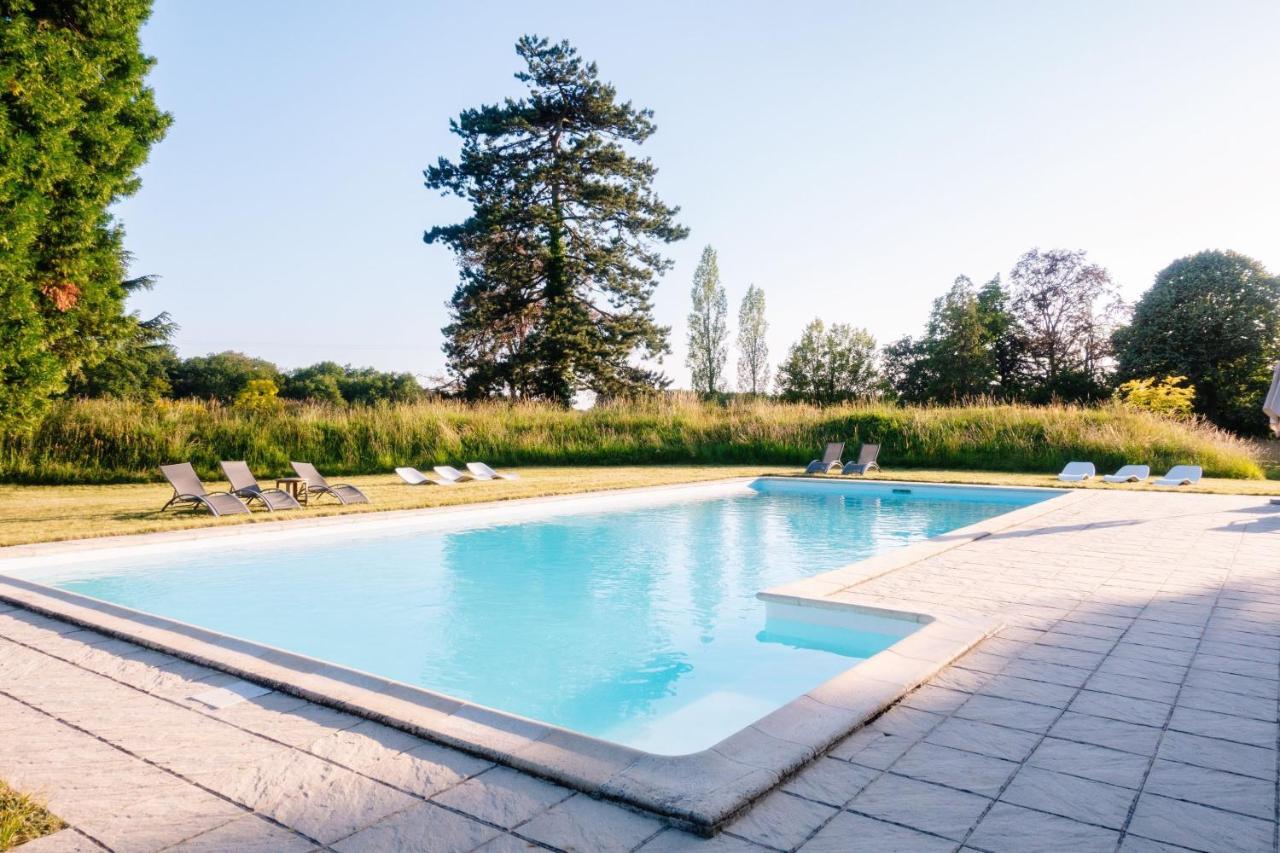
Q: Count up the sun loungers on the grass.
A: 11